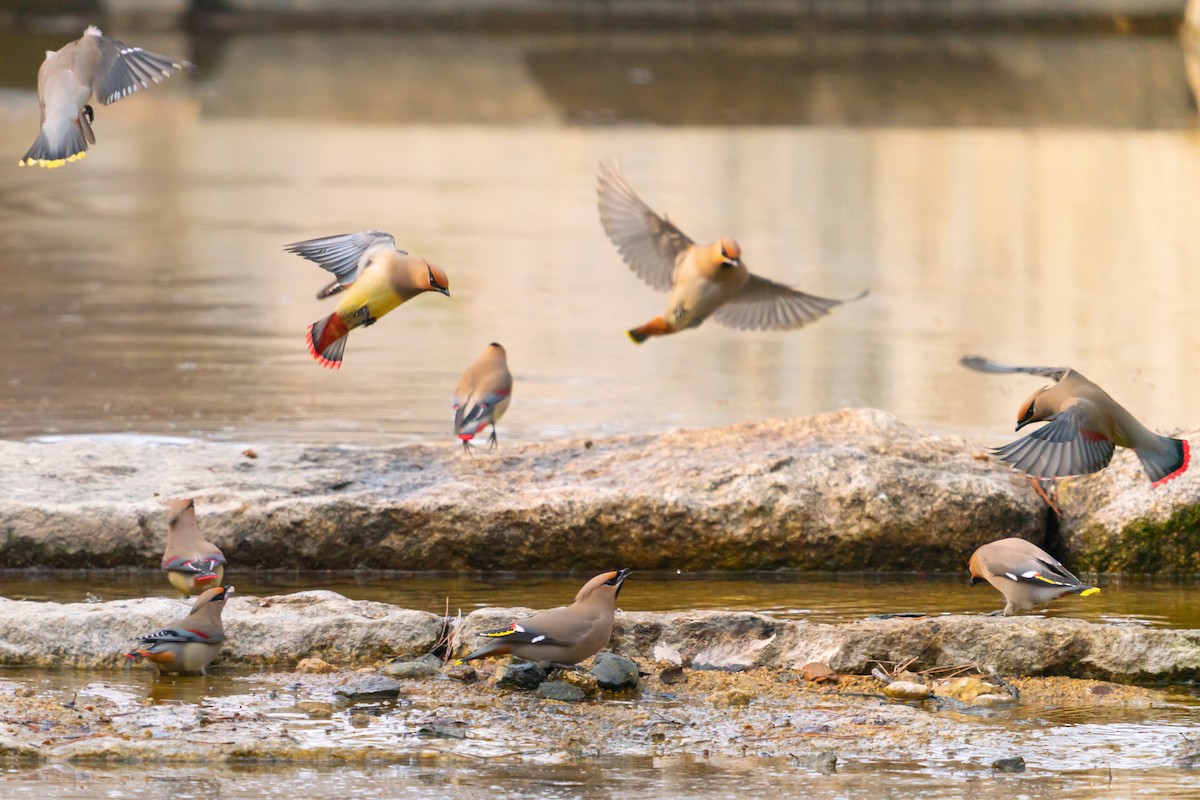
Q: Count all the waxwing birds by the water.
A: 9